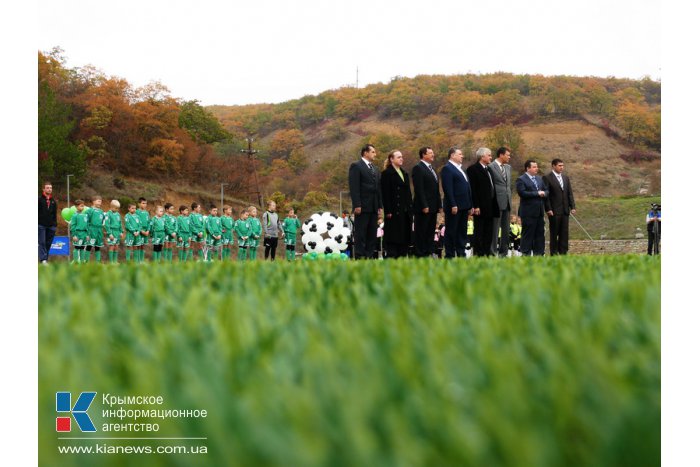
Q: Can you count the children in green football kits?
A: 14